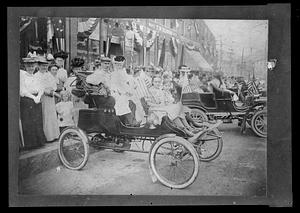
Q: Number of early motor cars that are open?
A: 2